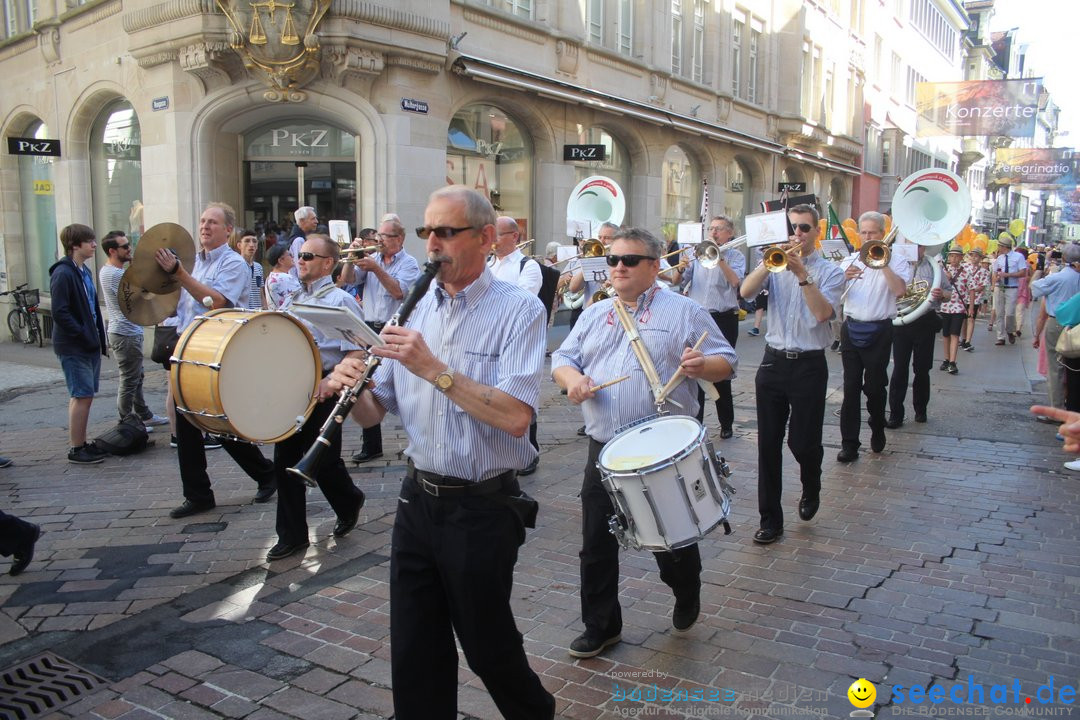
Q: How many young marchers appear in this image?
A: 2